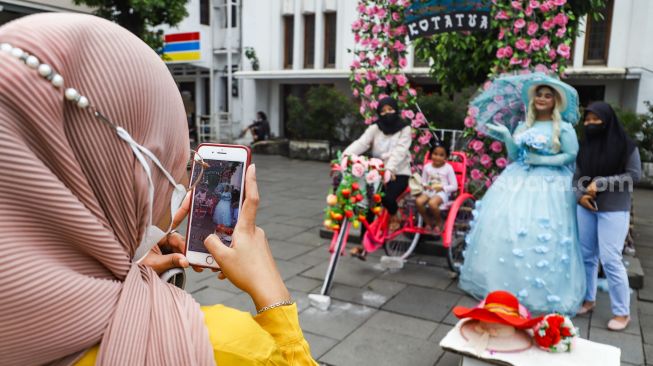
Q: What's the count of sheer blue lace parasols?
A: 1